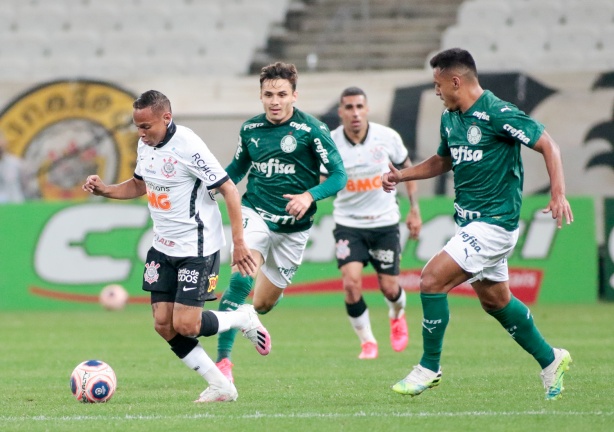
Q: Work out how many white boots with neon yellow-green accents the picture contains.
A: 2